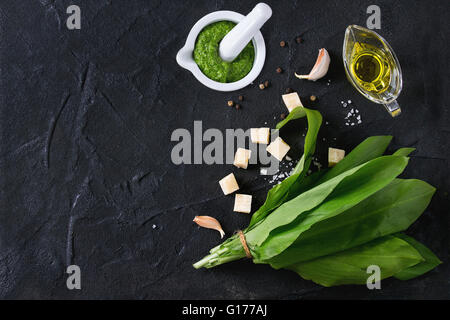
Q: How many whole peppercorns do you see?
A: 11